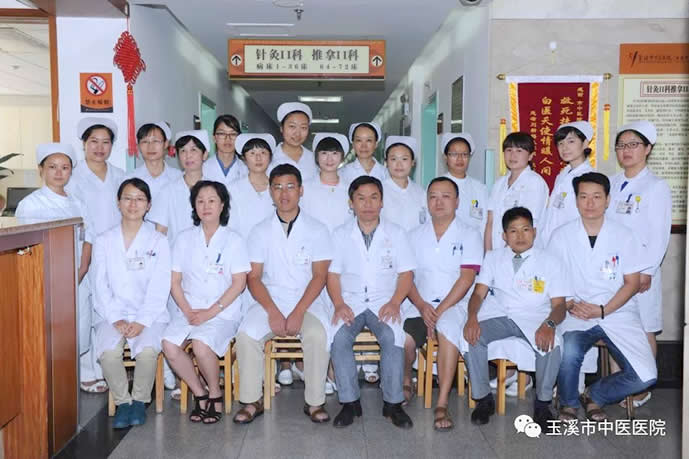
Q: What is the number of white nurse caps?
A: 12